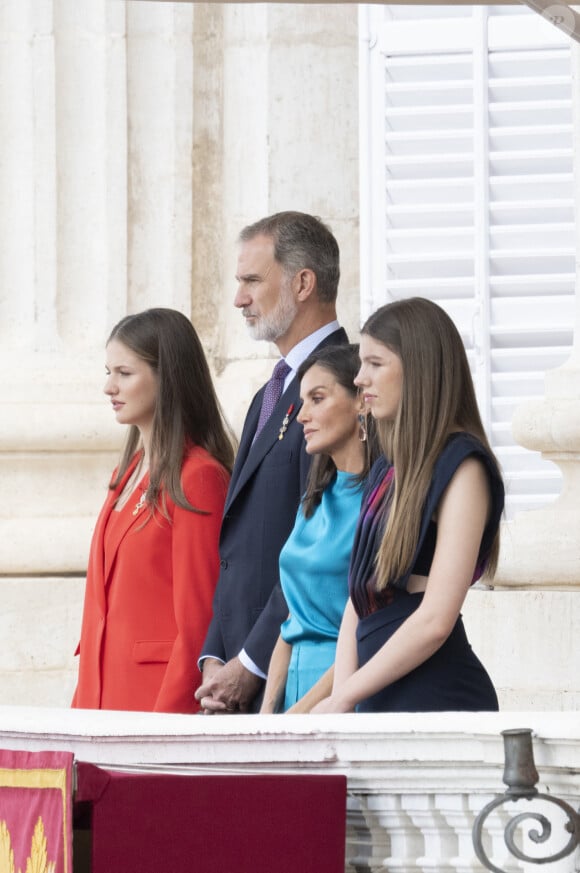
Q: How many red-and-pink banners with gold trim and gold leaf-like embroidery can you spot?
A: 1